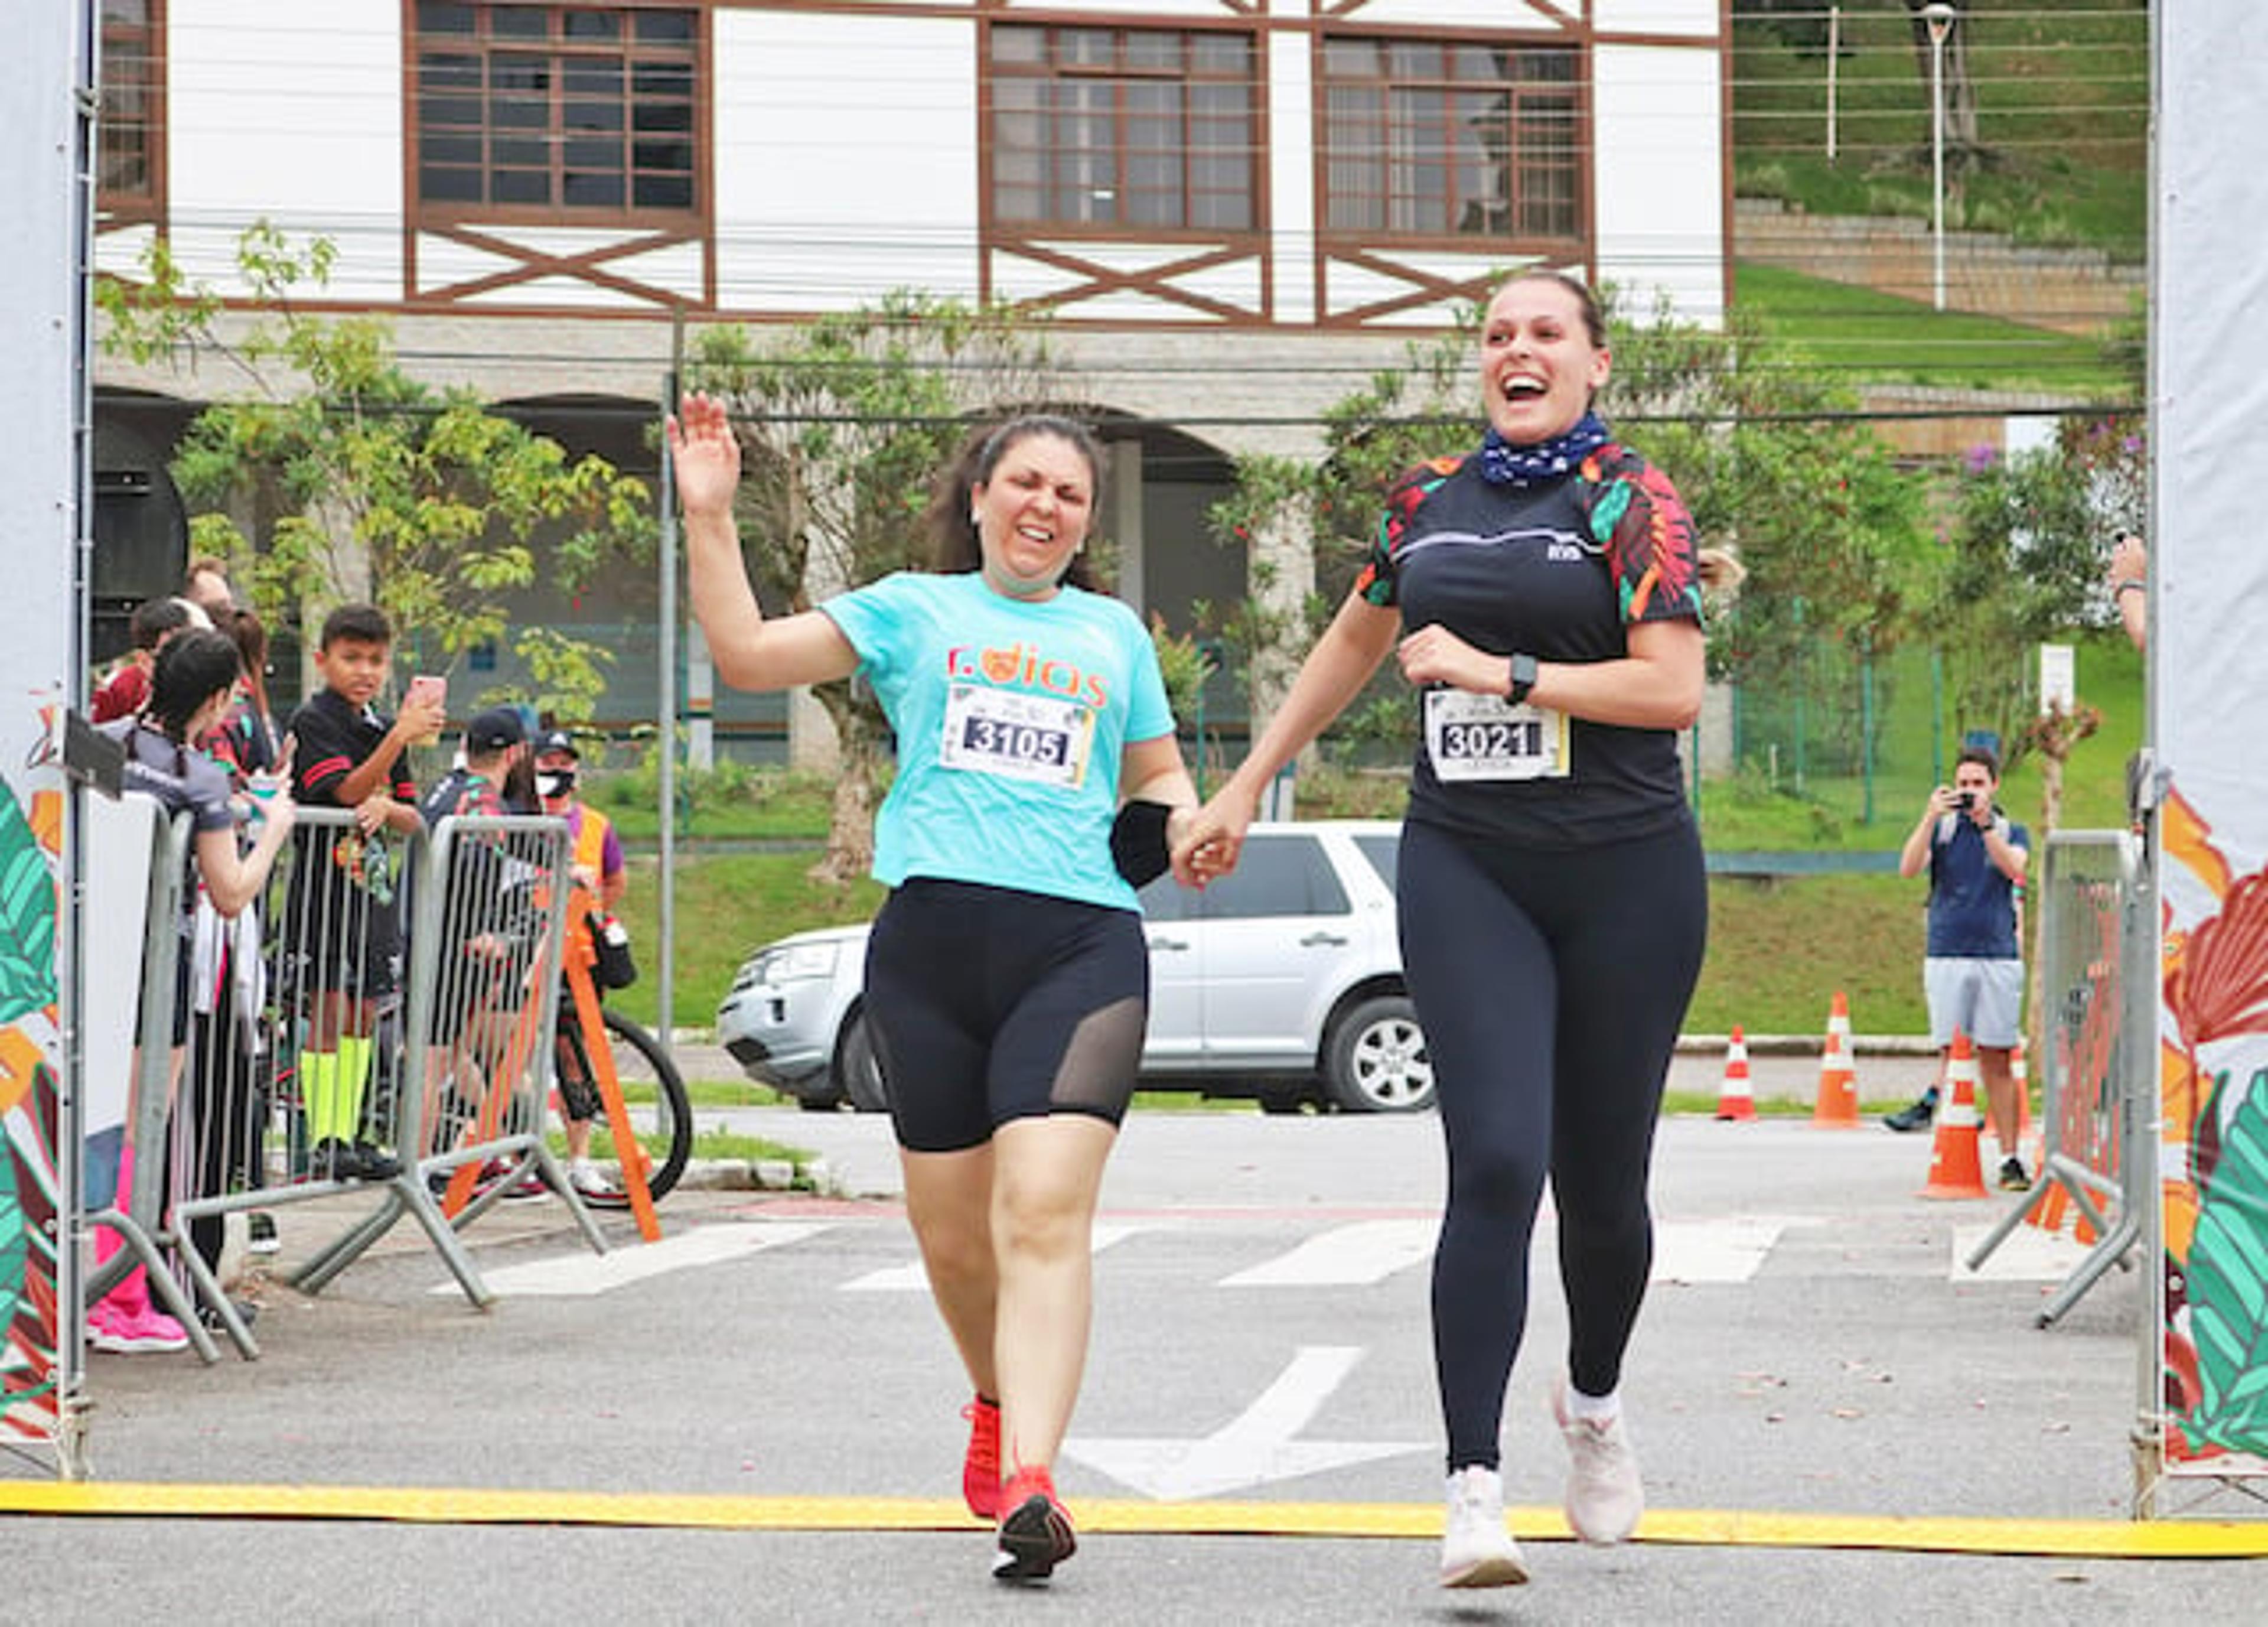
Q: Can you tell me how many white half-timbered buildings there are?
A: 1